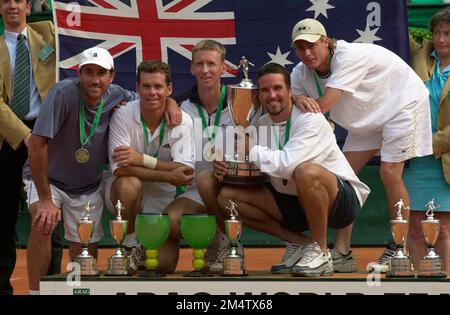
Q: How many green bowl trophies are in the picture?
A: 2